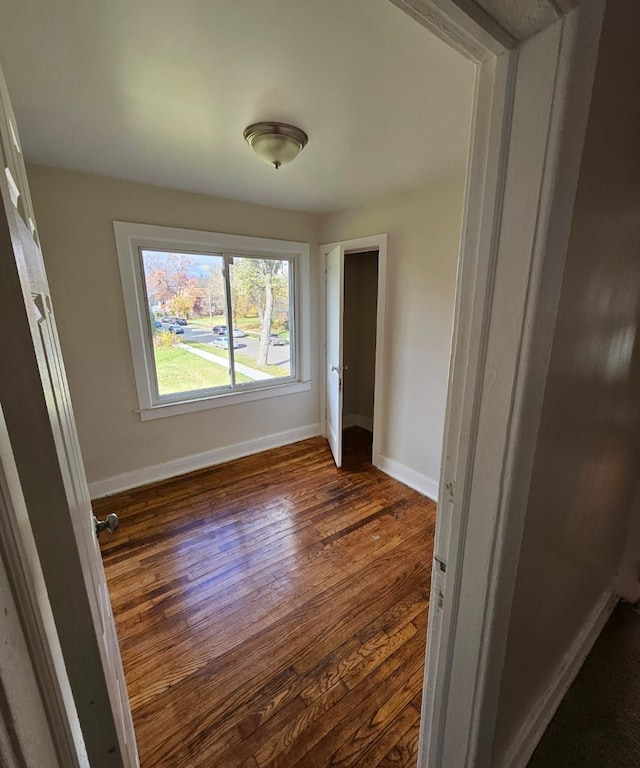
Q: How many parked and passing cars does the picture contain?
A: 9